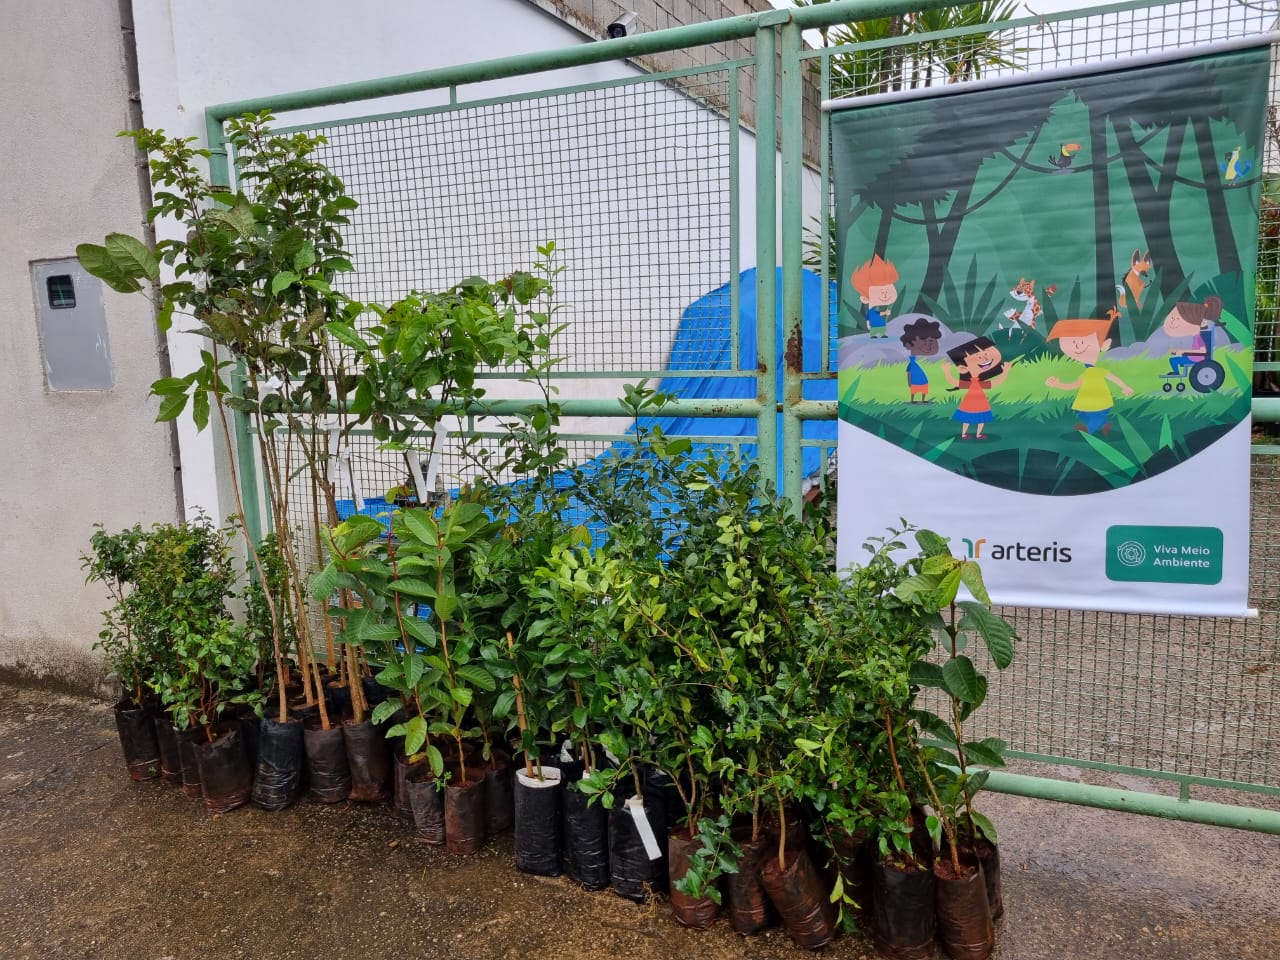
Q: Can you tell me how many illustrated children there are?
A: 5